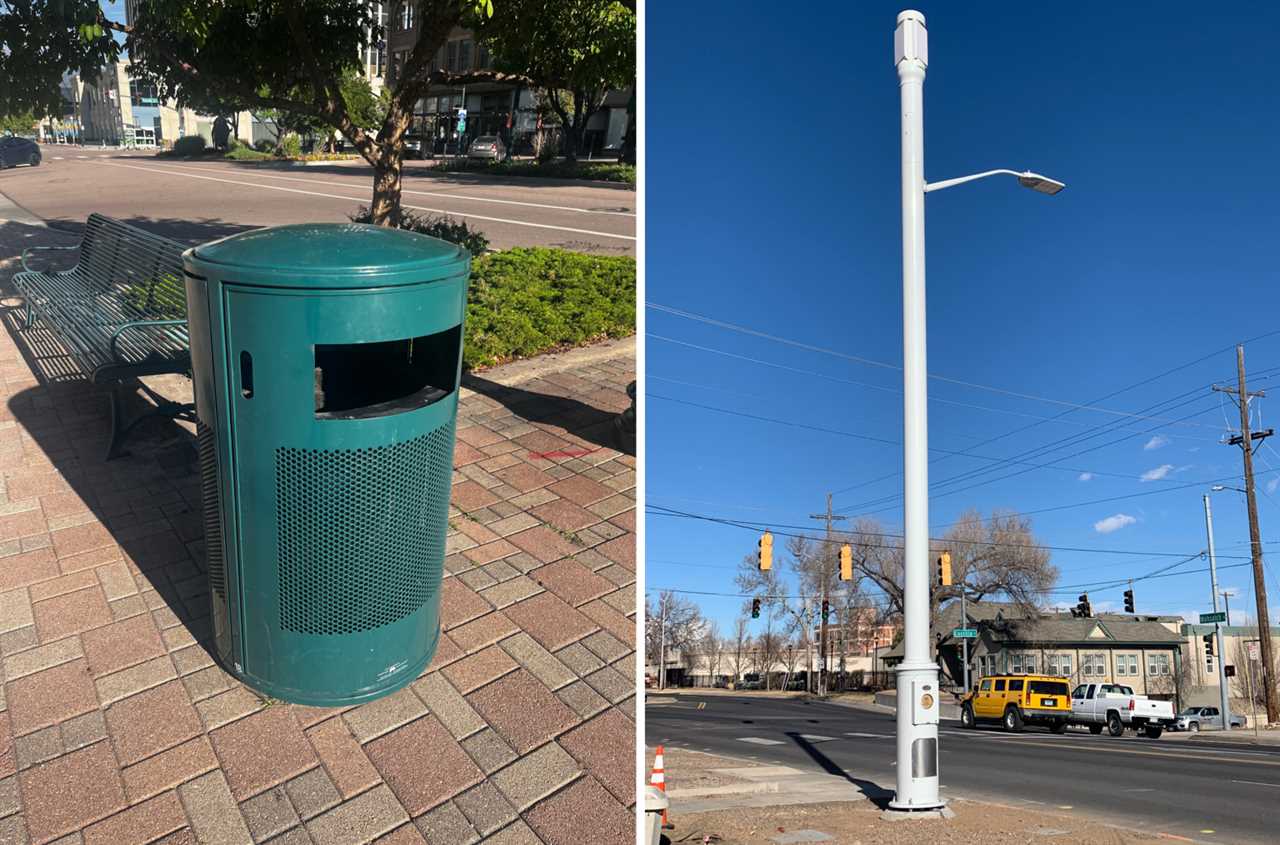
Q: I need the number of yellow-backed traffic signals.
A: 3